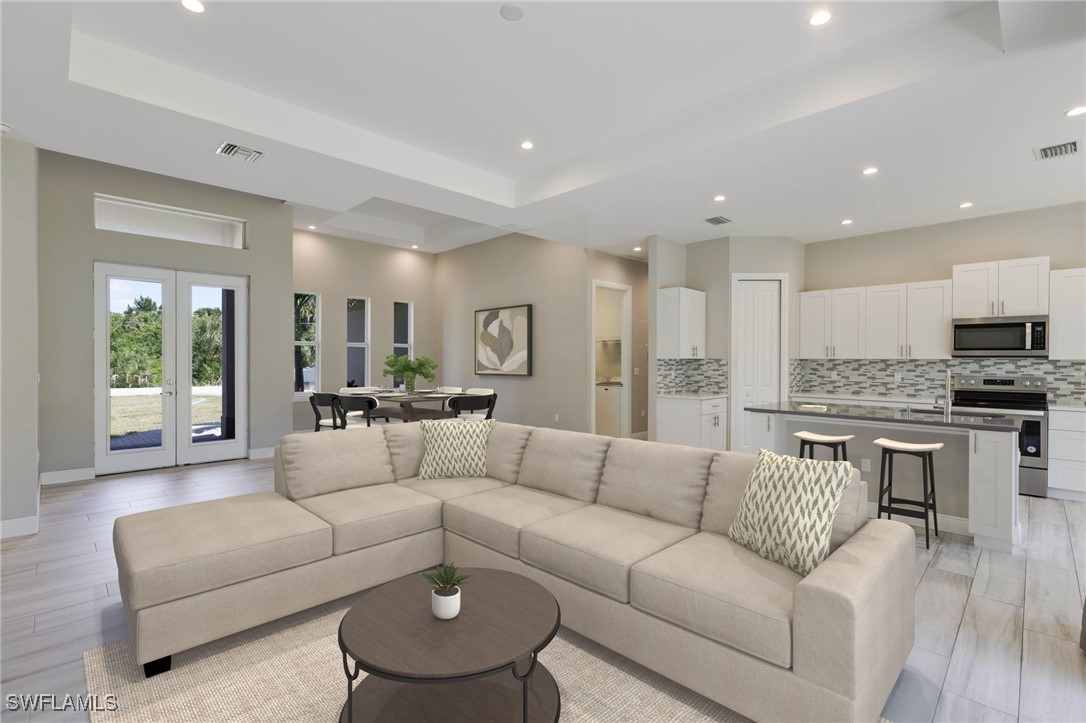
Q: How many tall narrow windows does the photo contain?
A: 3